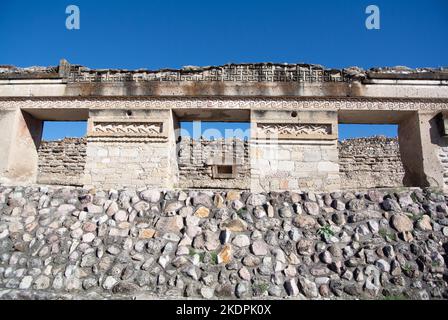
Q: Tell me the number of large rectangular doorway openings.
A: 3